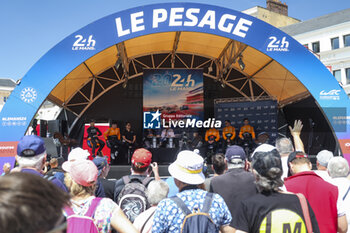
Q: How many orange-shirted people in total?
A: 4